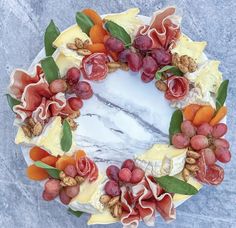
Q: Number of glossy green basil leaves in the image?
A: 12